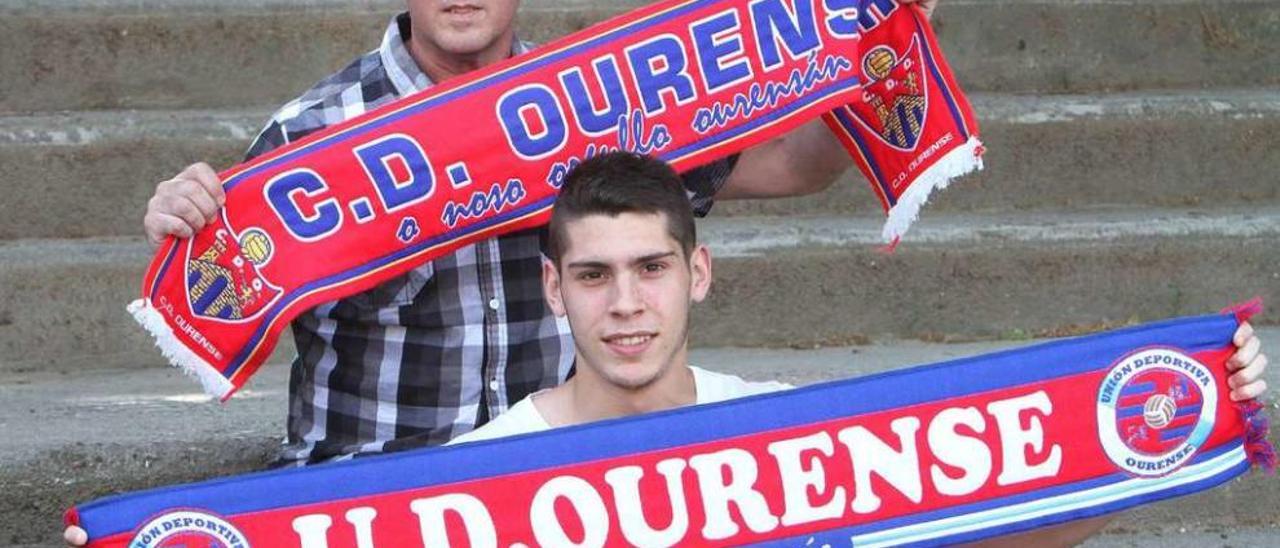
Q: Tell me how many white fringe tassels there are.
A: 2